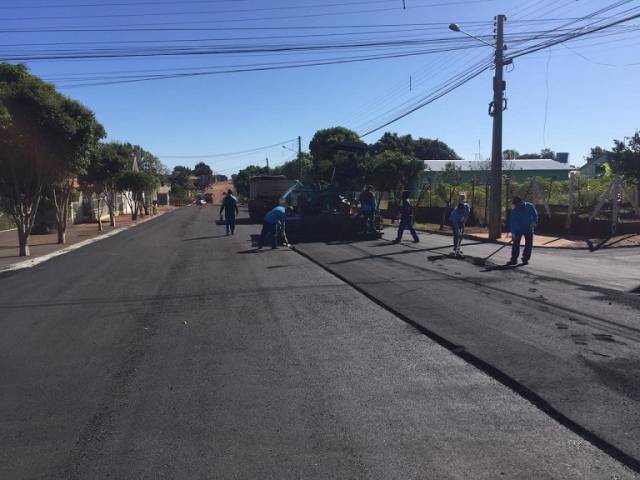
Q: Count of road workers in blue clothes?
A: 6